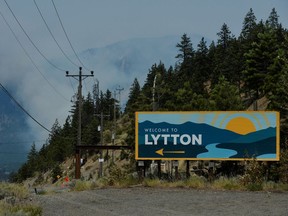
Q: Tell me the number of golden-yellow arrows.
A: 1